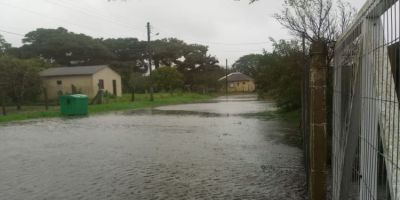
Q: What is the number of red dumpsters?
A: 0